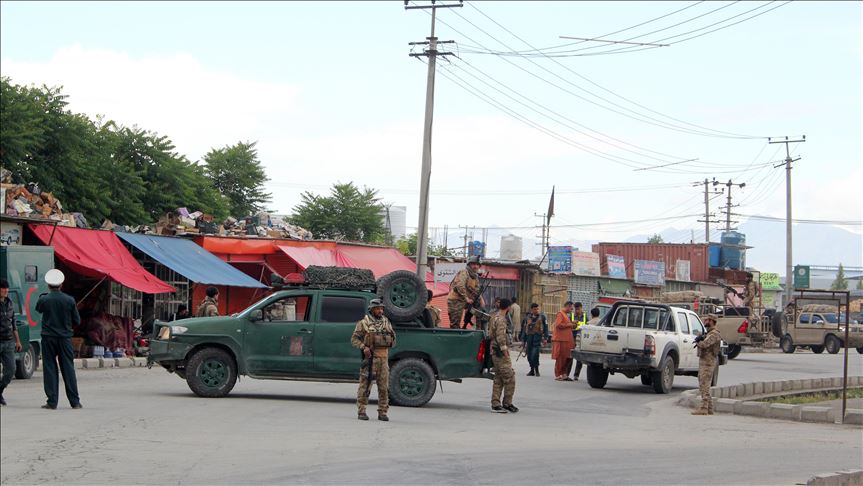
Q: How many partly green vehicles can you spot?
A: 2